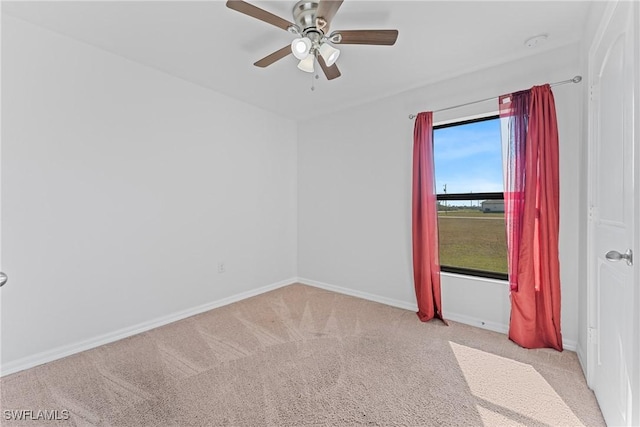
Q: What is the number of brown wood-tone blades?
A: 5